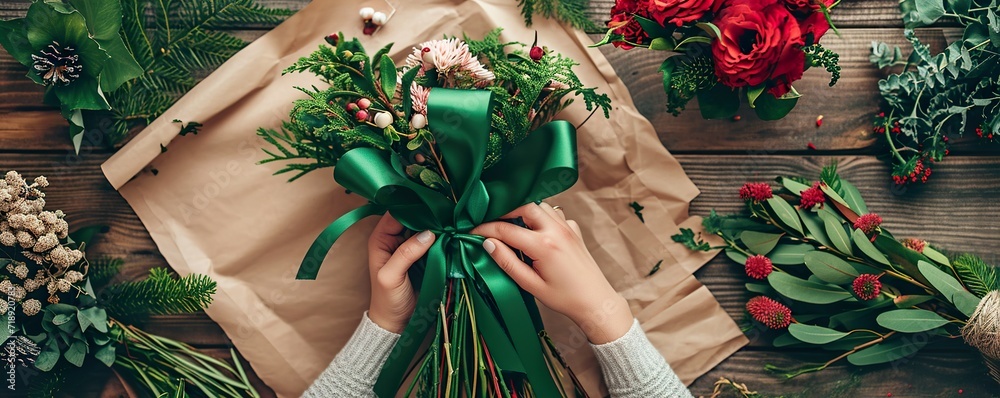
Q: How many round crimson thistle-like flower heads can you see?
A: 7